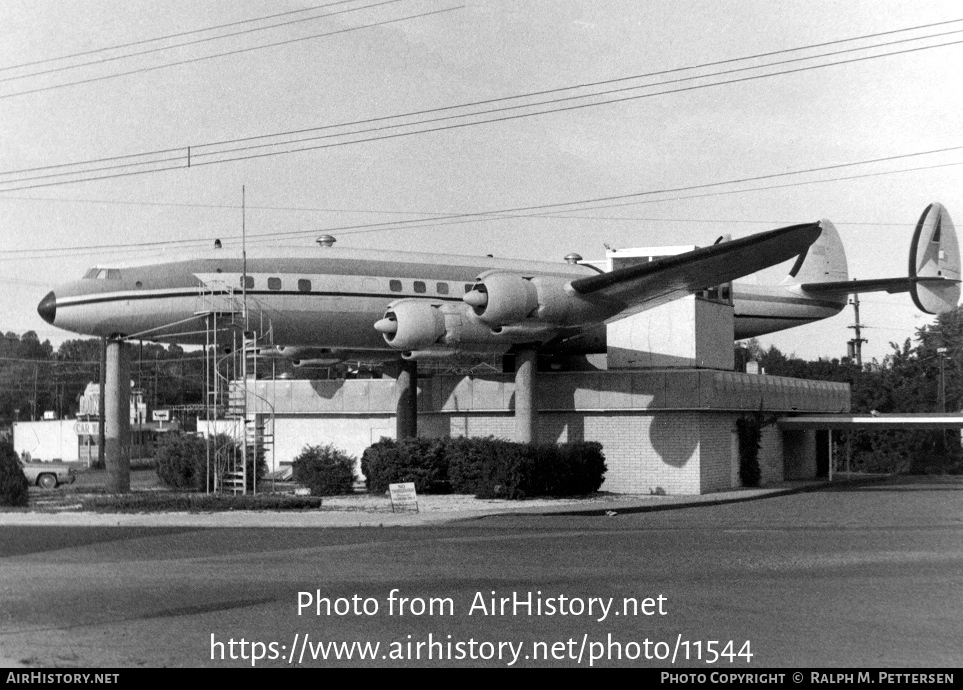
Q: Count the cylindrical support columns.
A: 3